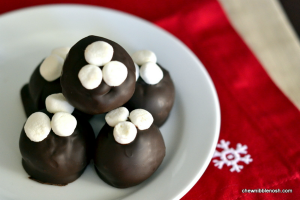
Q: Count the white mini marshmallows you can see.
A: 14